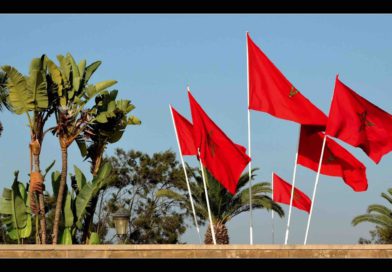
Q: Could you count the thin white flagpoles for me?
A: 6